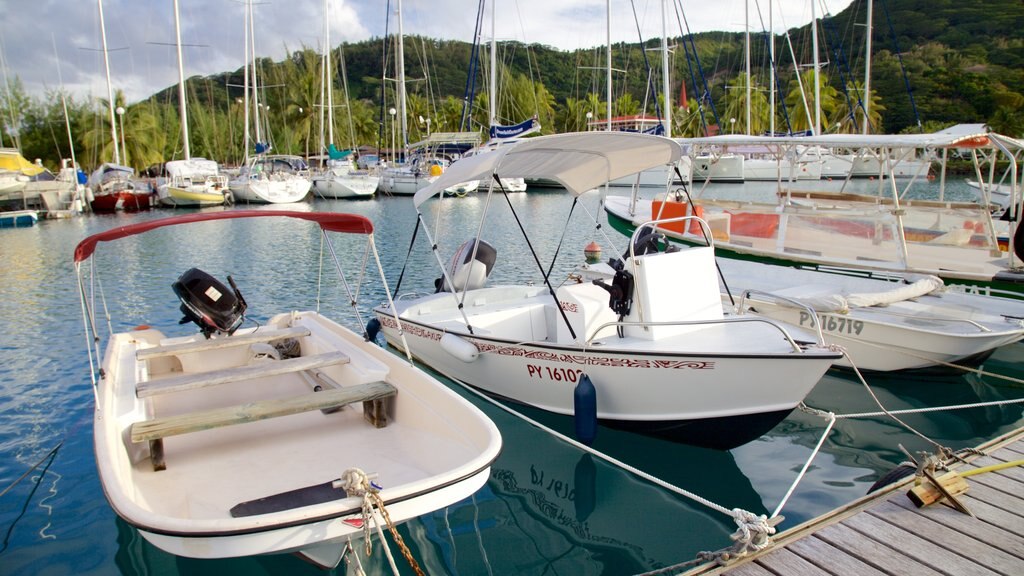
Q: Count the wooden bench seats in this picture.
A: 3